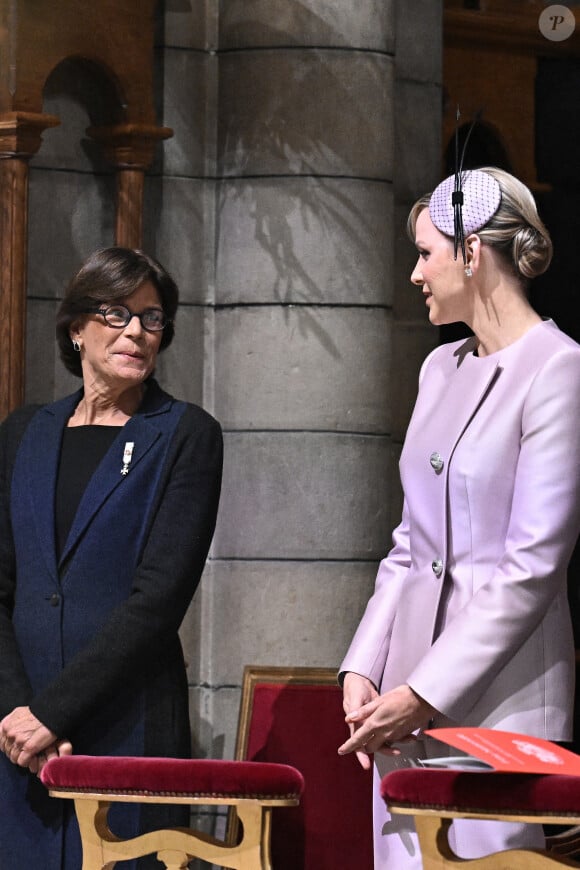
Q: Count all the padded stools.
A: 2